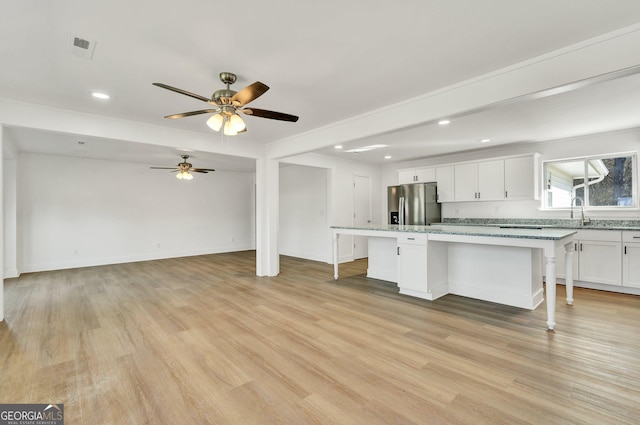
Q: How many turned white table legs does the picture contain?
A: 3